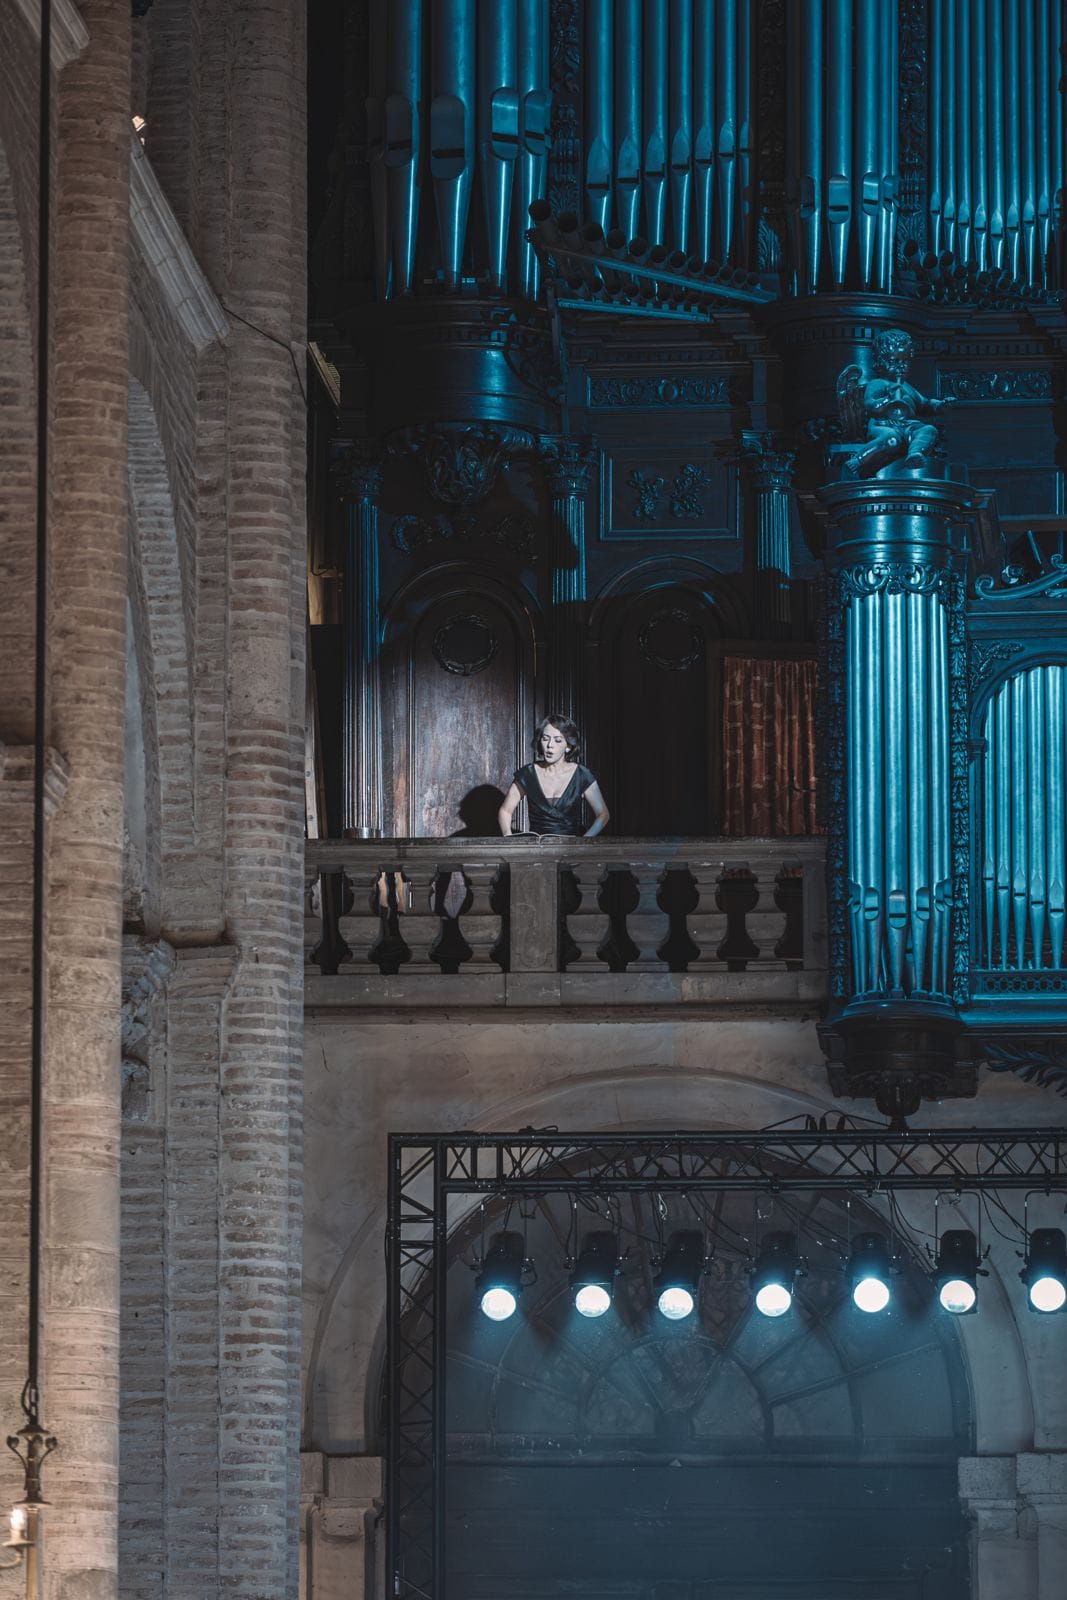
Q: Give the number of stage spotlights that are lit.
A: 7